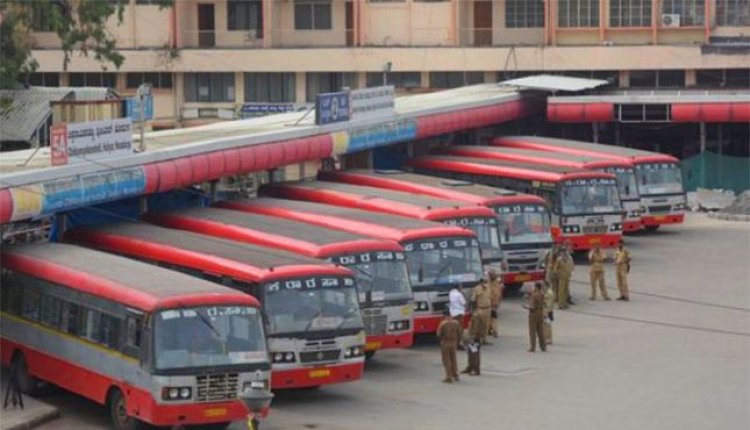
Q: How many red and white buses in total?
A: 9